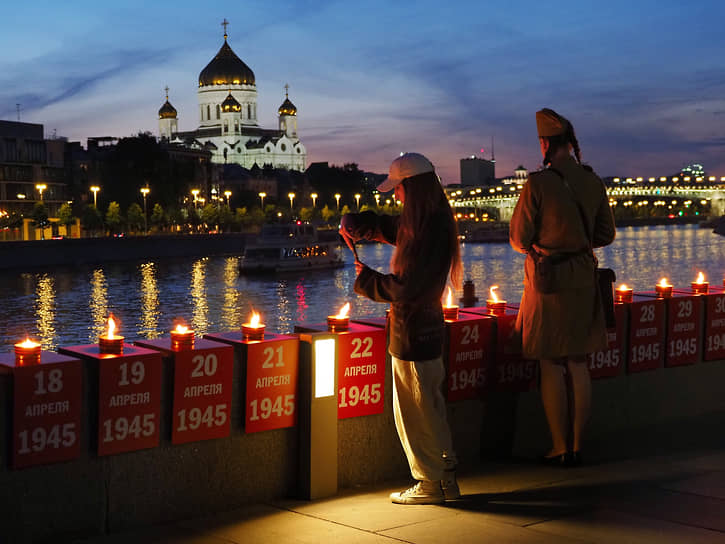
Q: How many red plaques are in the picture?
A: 11